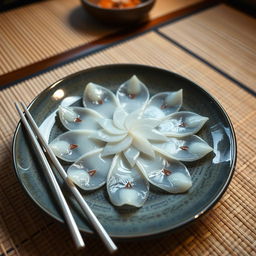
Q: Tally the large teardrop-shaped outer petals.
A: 10